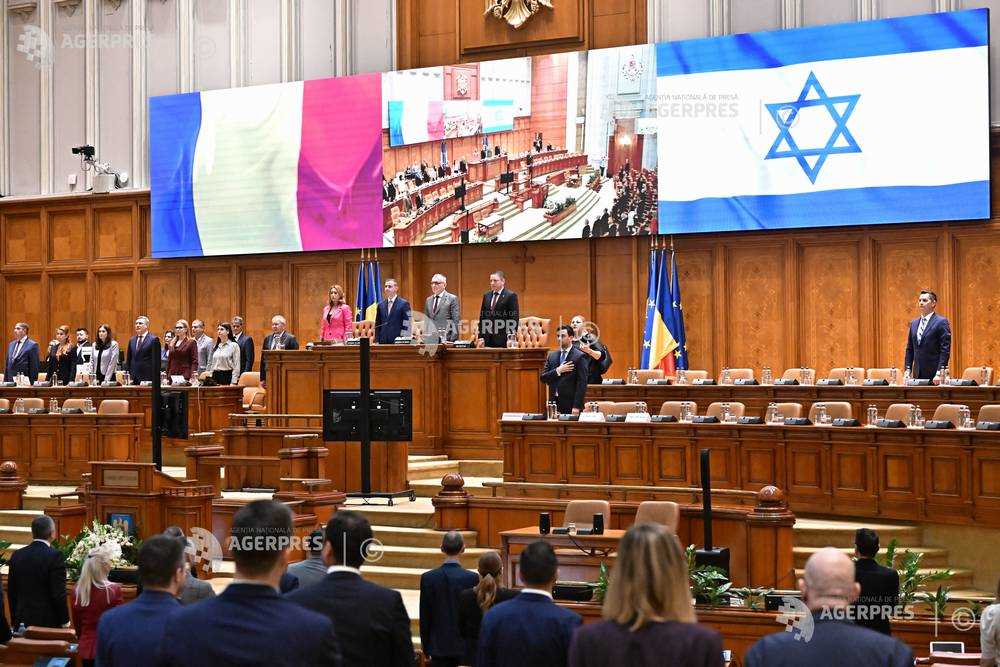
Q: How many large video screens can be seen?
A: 3